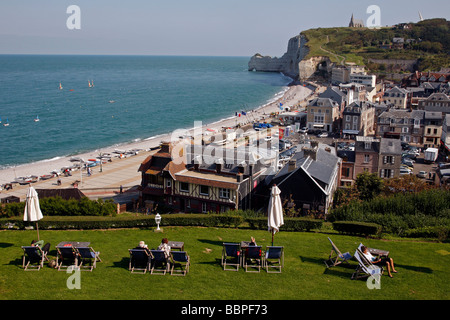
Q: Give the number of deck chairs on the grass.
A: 12